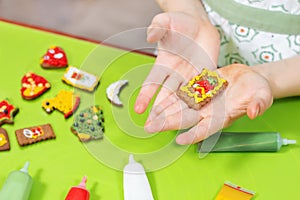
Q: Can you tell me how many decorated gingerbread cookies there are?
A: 10